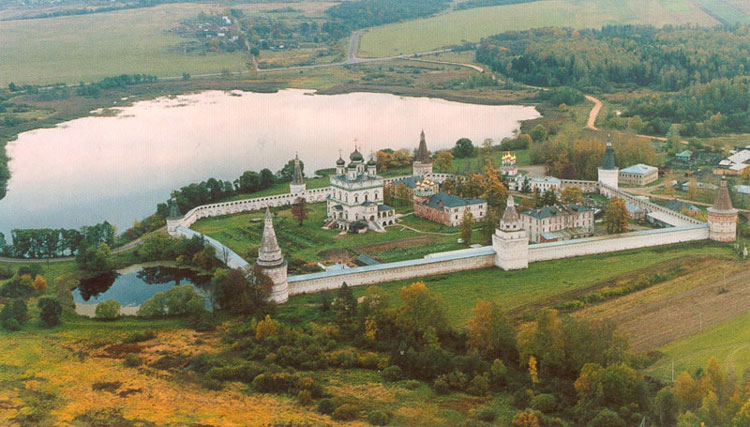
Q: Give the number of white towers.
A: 7